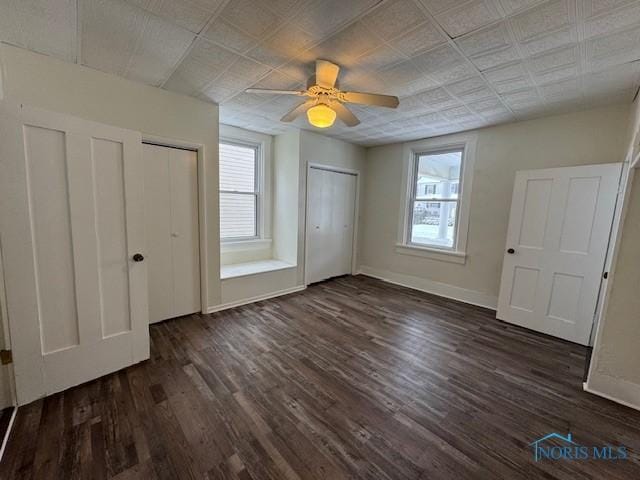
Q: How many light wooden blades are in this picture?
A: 5